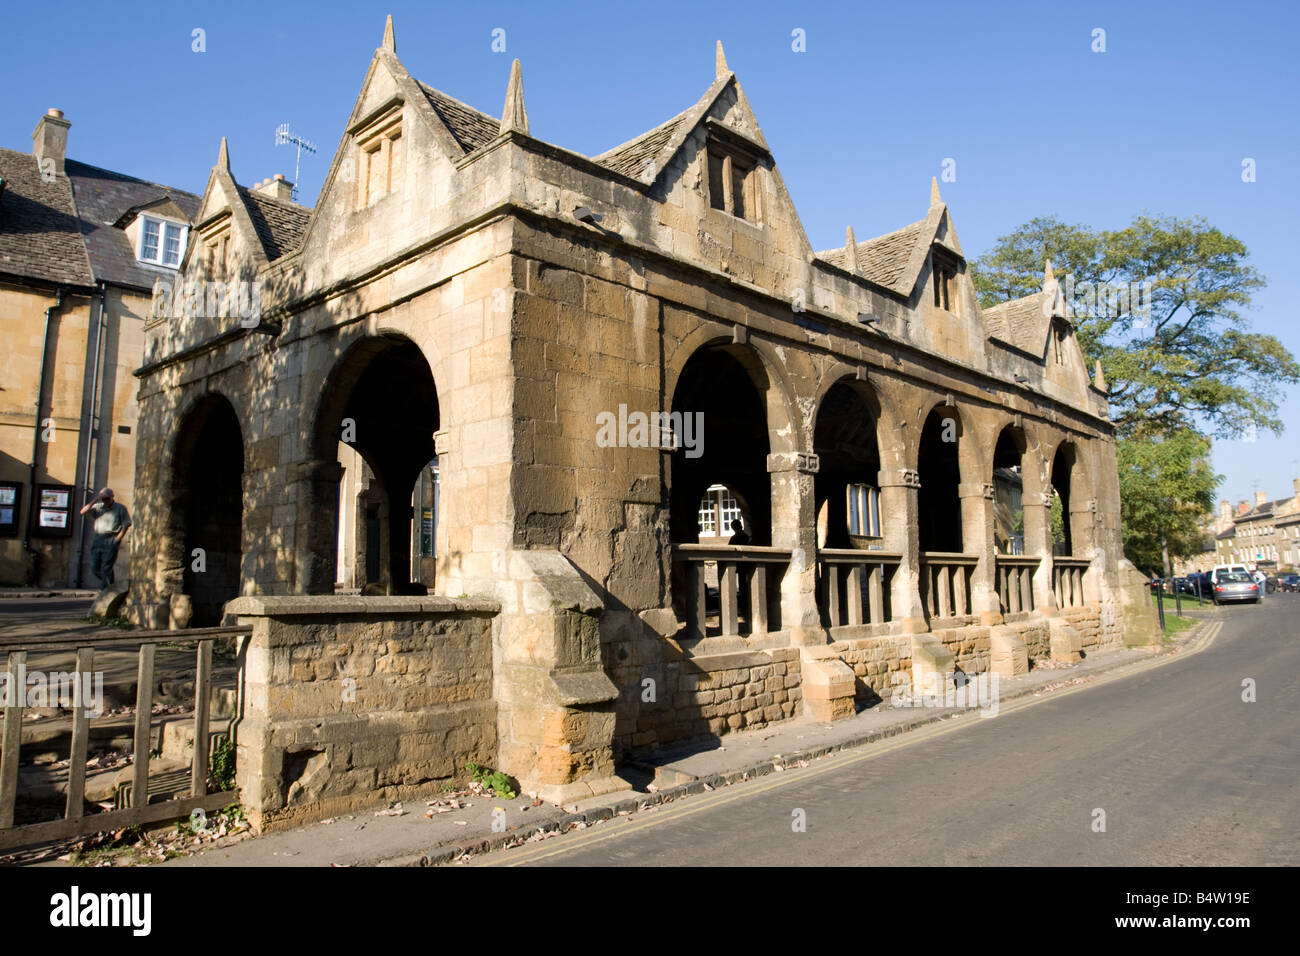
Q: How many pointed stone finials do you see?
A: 8